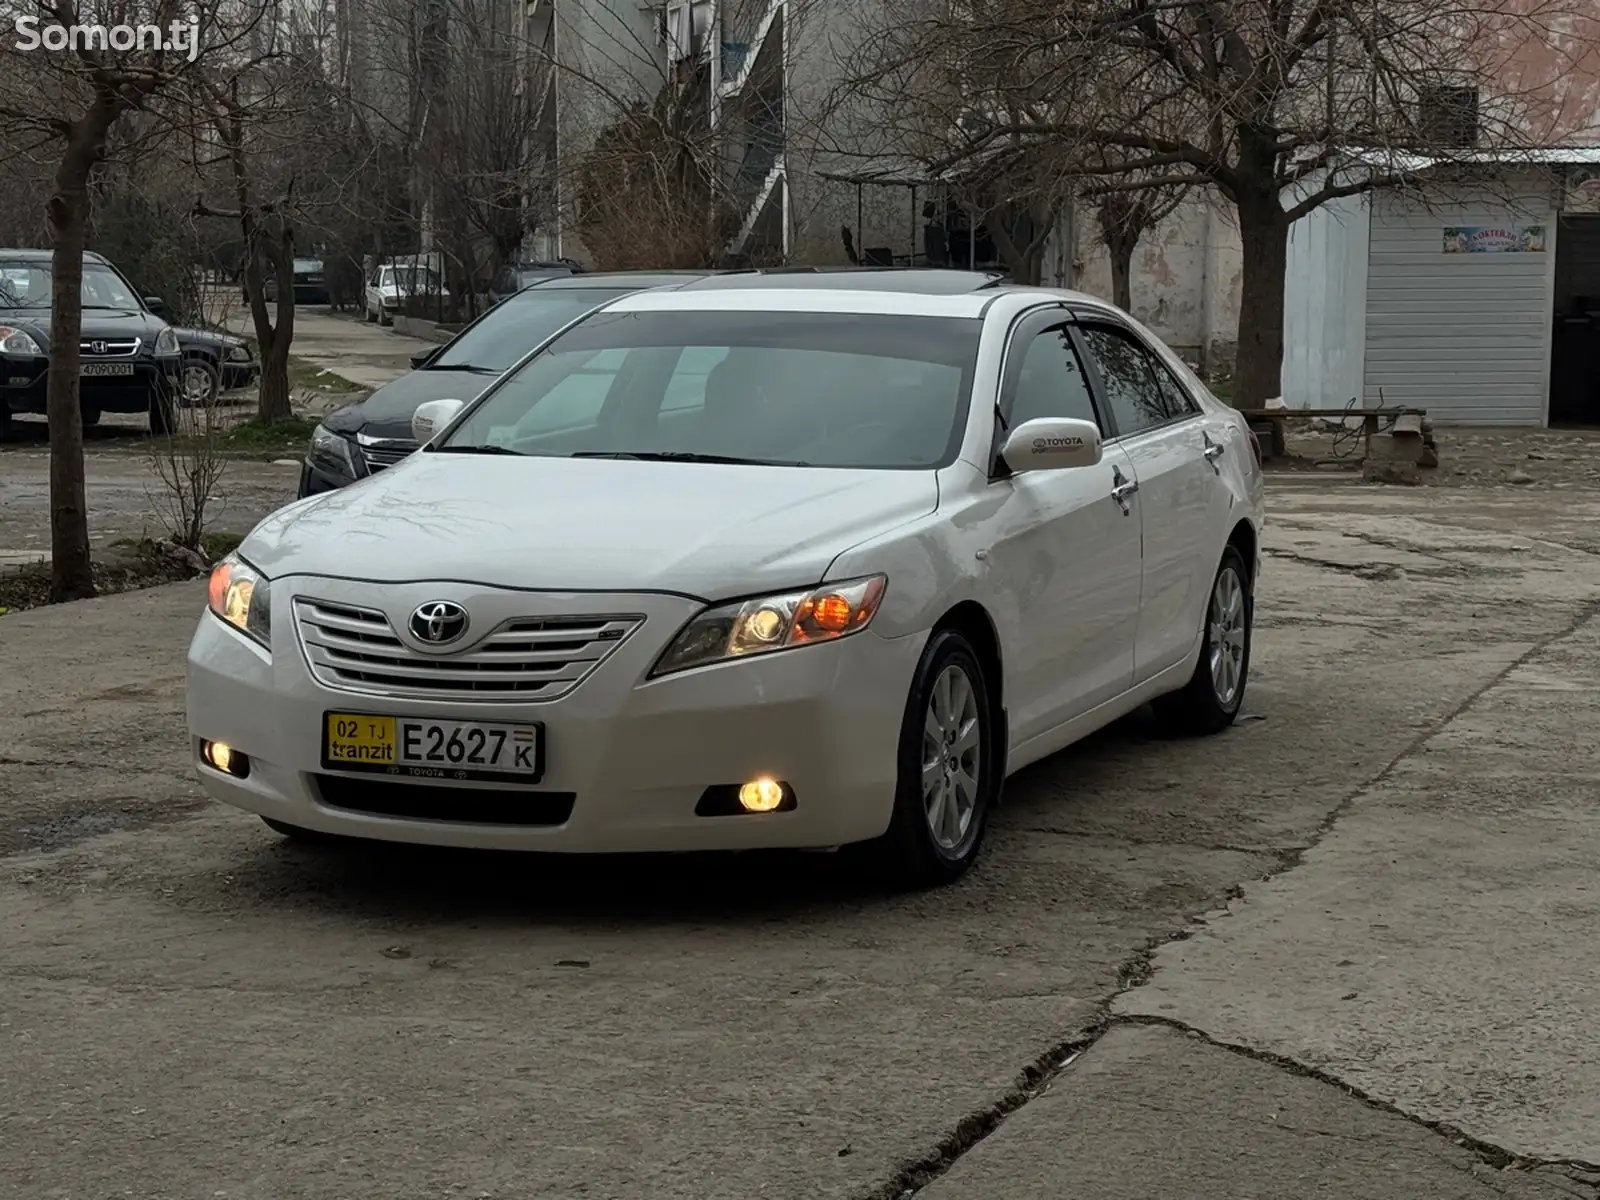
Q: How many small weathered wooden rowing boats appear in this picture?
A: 0